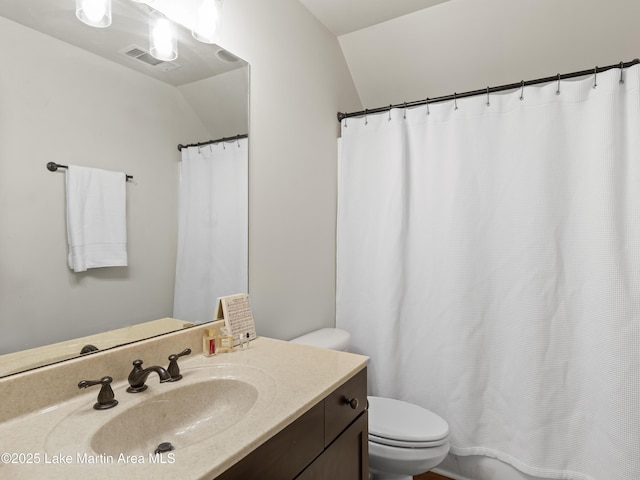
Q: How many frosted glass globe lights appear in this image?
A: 3